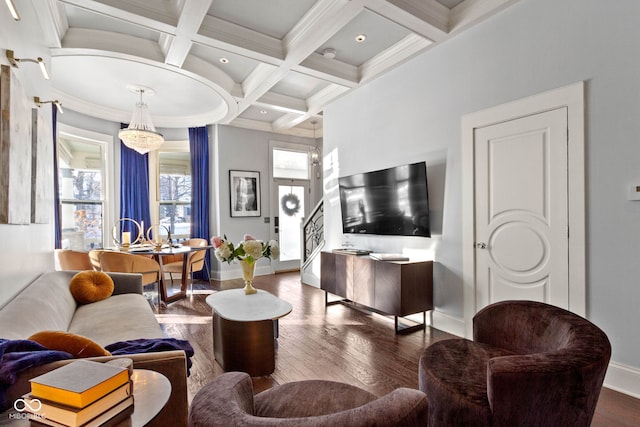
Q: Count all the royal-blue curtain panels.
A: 3